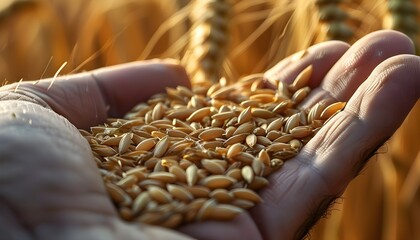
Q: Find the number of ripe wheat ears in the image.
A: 3